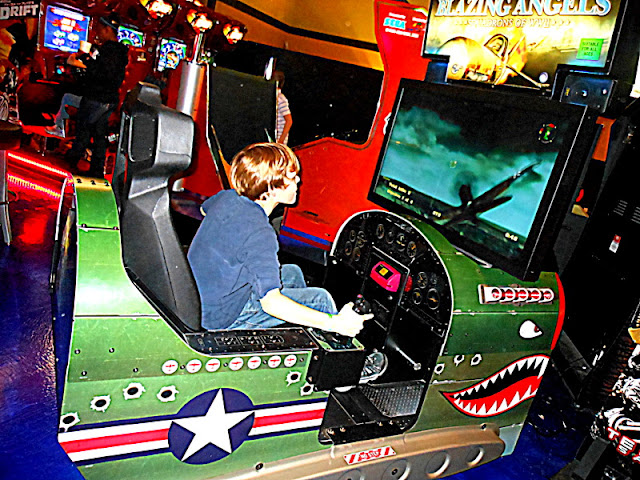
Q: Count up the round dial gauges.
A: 12